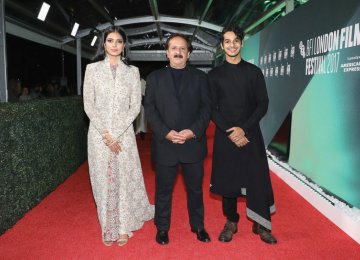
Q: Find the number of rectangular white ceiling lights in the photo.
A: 3